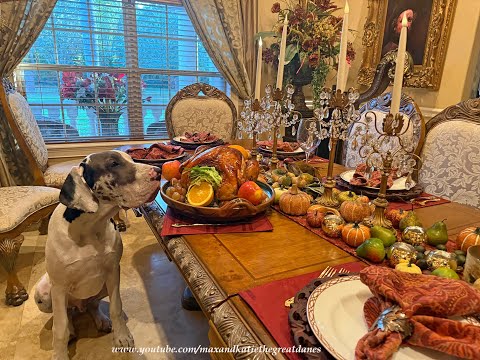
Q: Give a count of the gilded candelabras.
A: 4